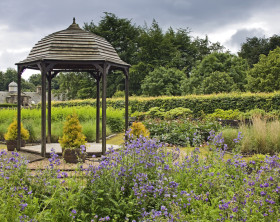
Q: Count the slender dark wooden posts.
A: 6